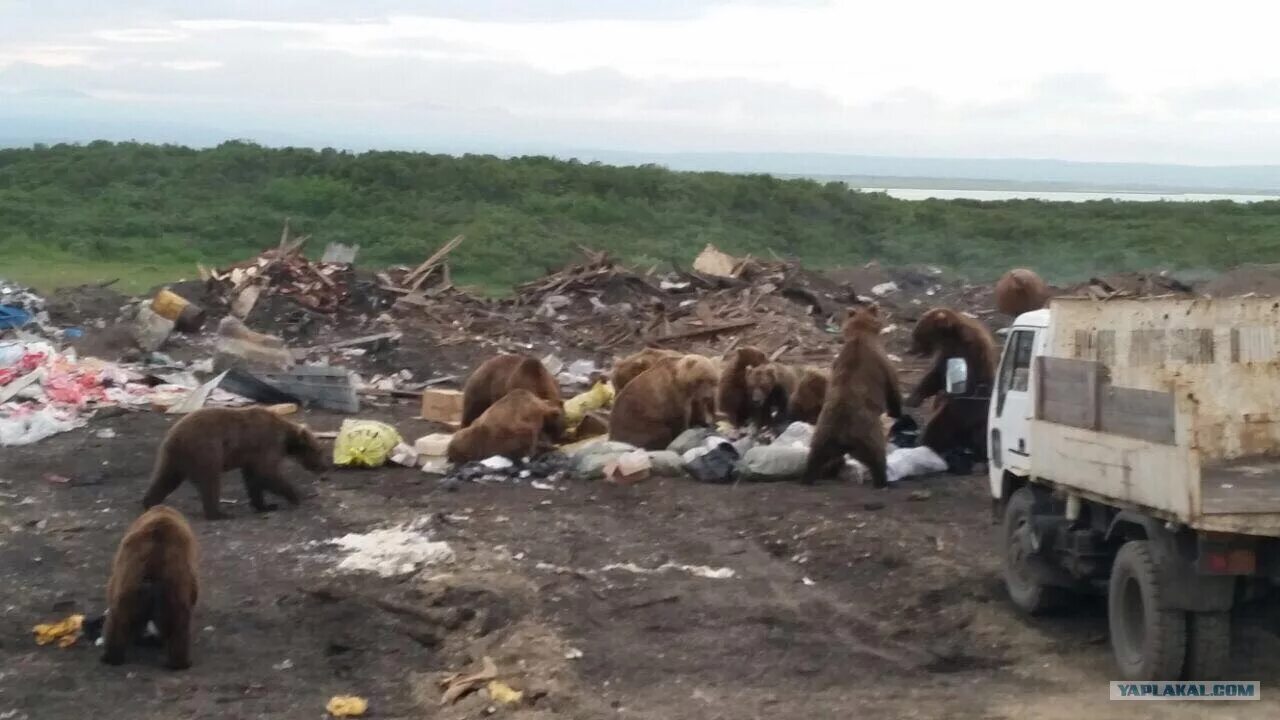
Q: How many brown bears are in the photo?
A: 12